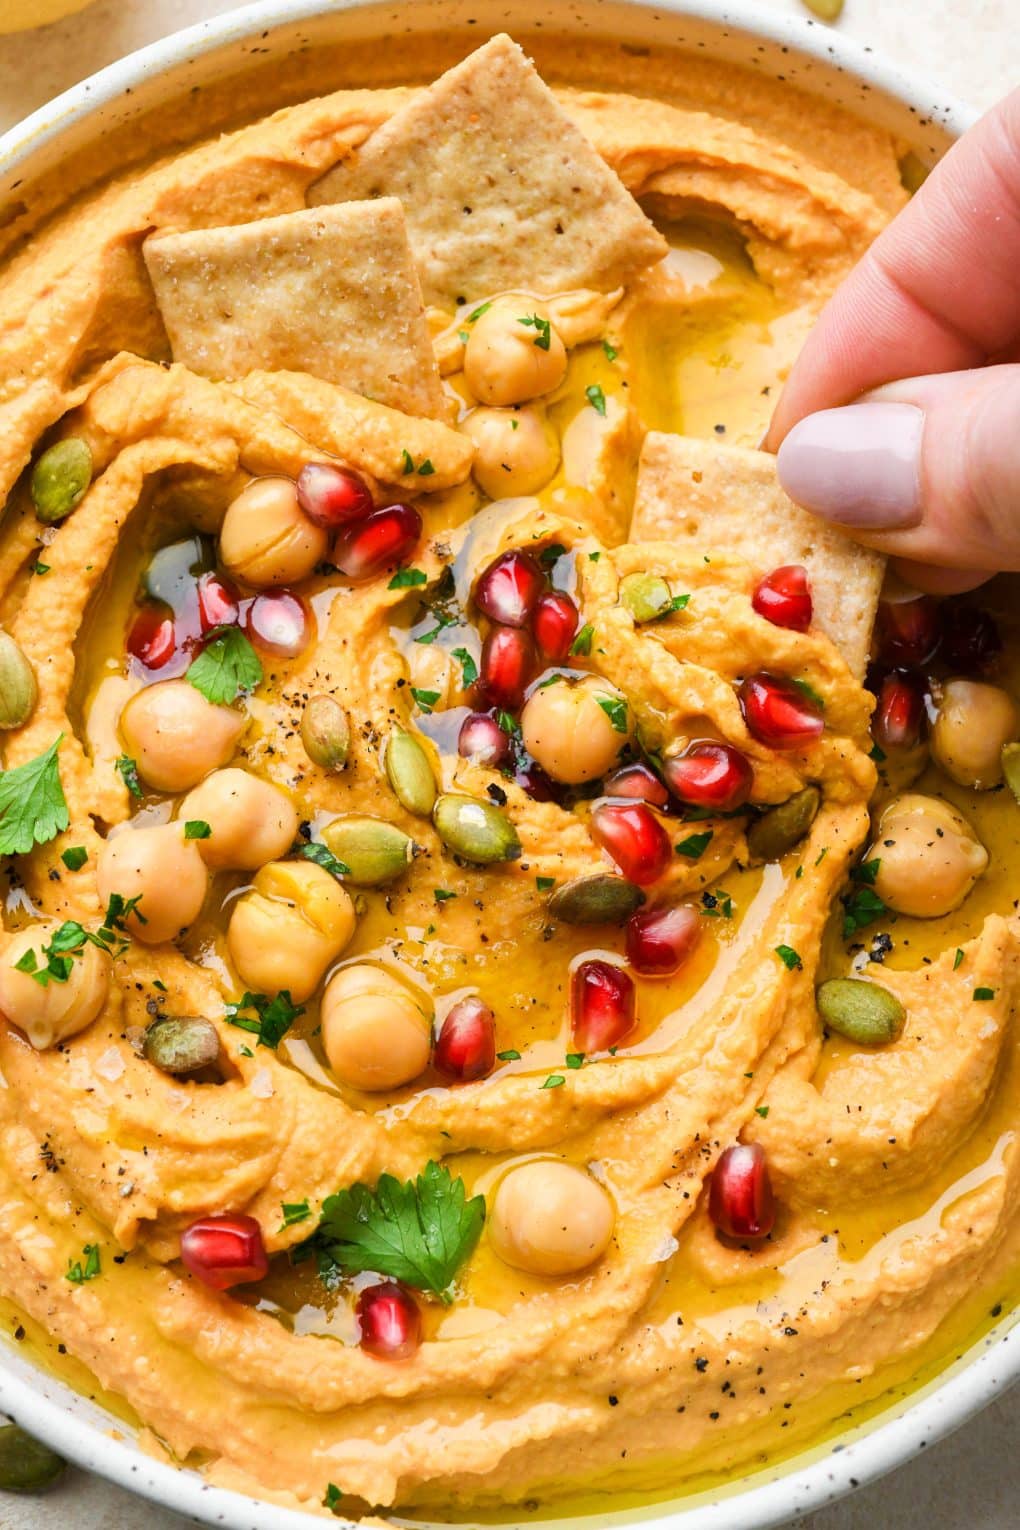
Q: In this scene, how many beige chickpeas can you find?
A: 13